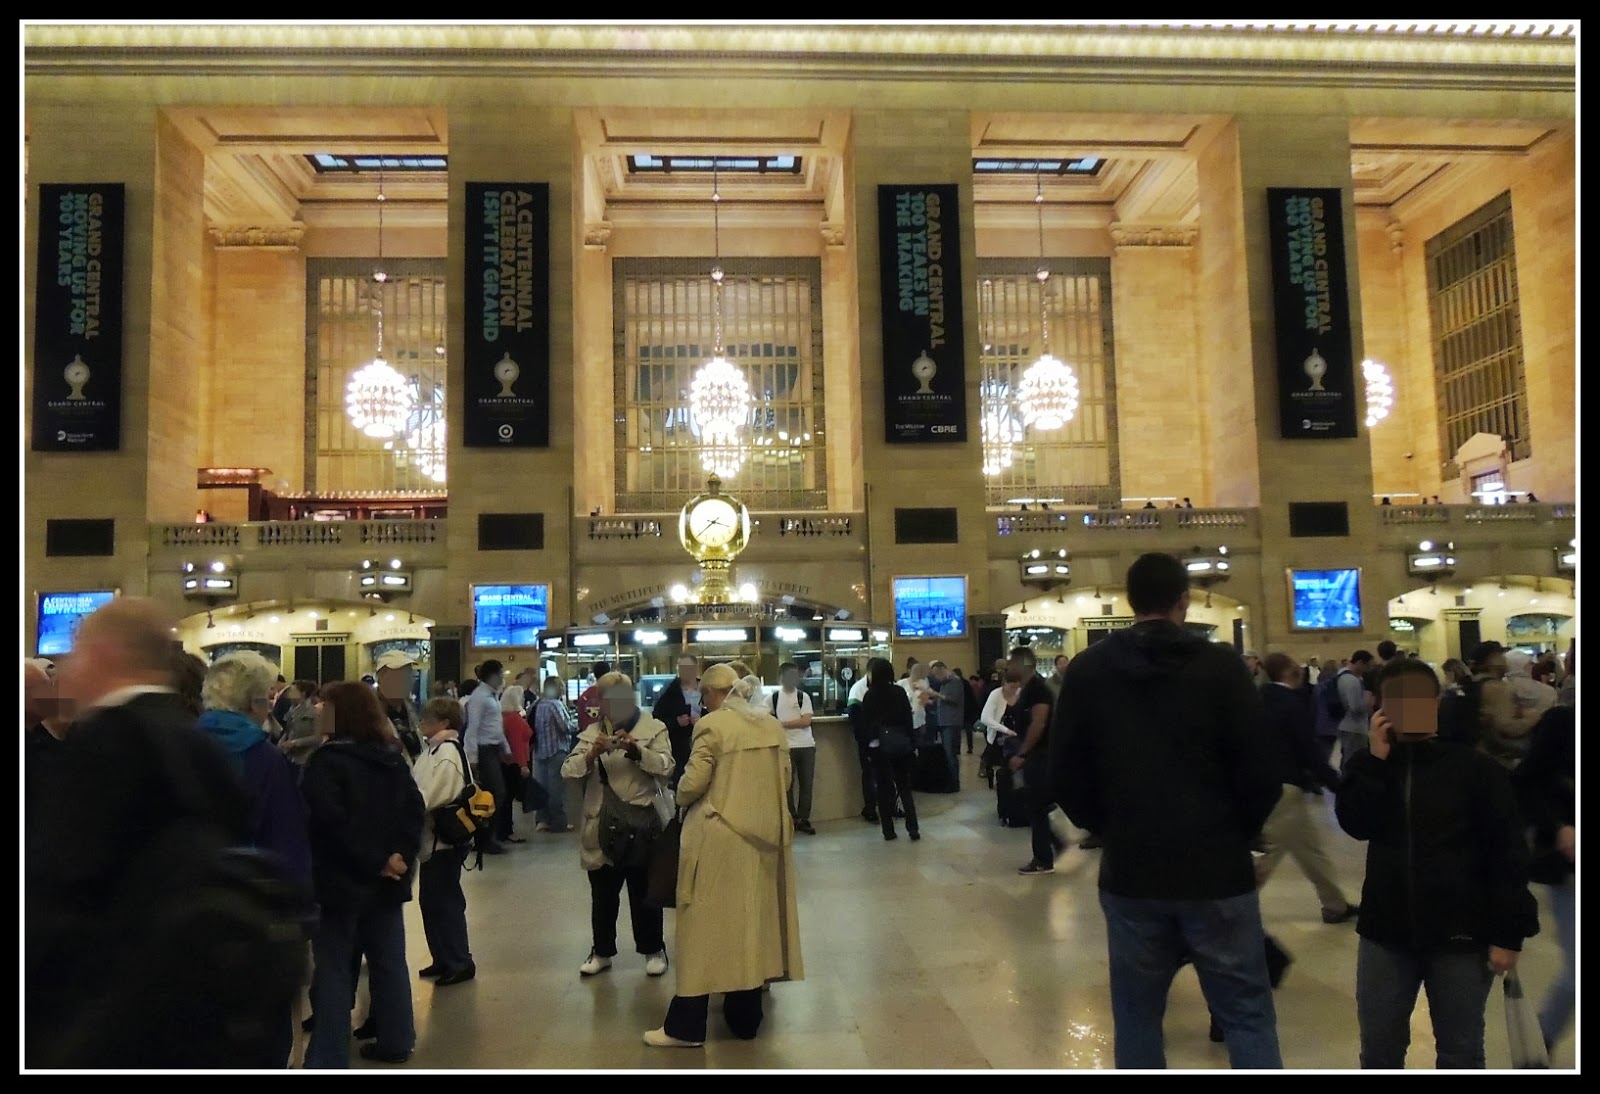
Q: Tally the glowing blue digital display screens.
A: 4